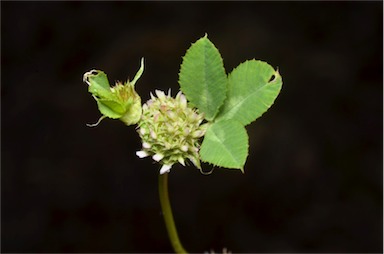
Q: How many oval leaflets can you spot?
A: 3